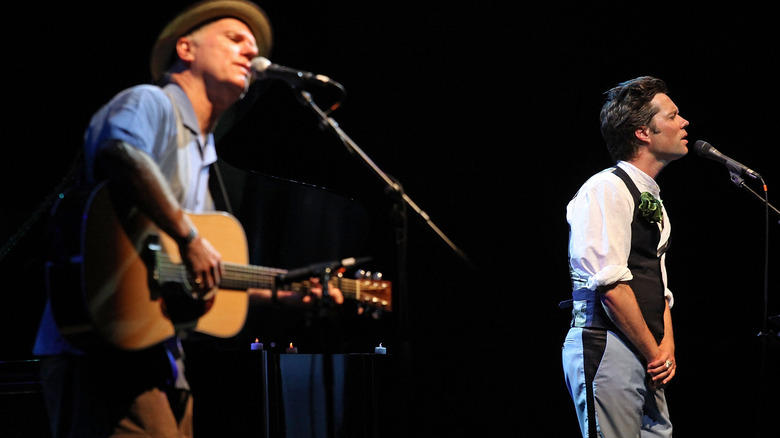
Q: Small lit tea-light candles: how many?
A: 3